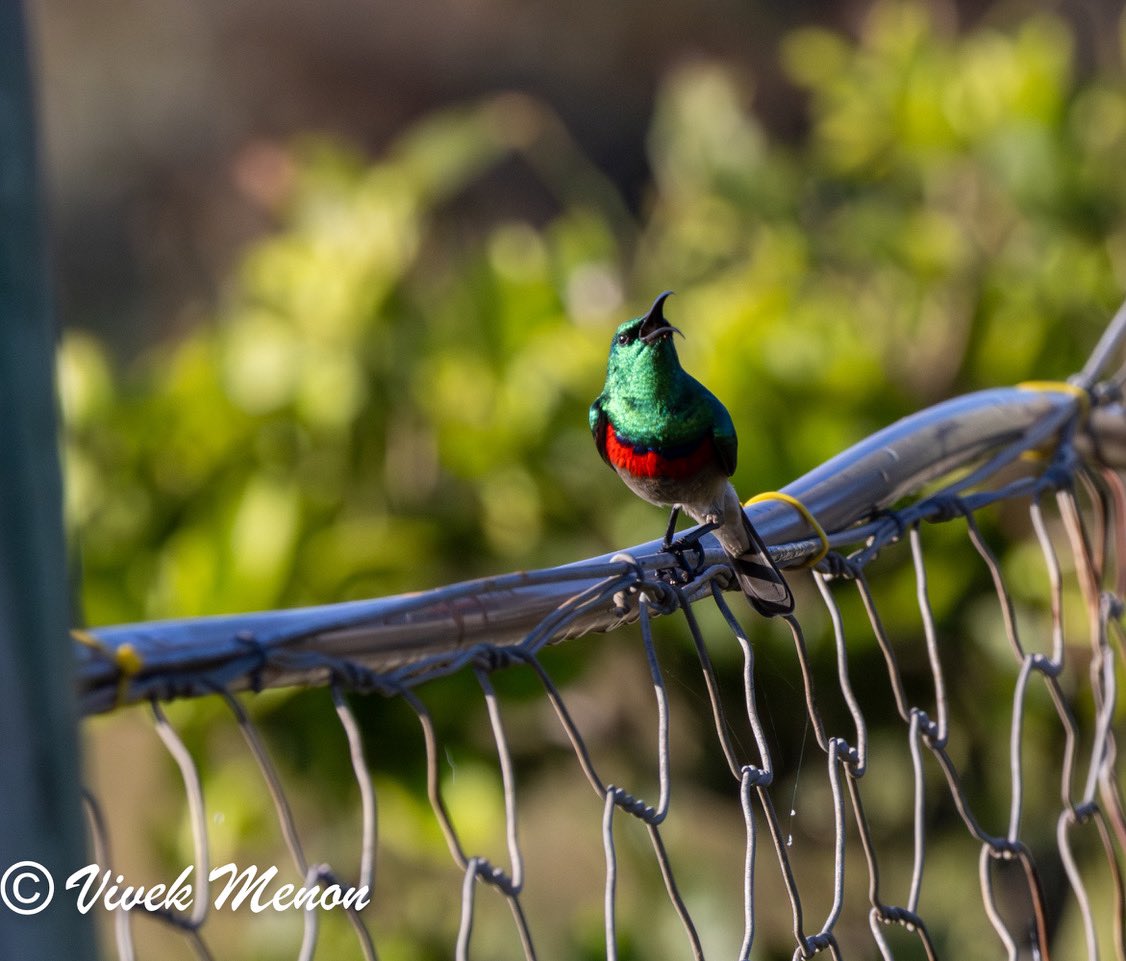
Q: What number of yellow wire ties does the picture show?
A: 3